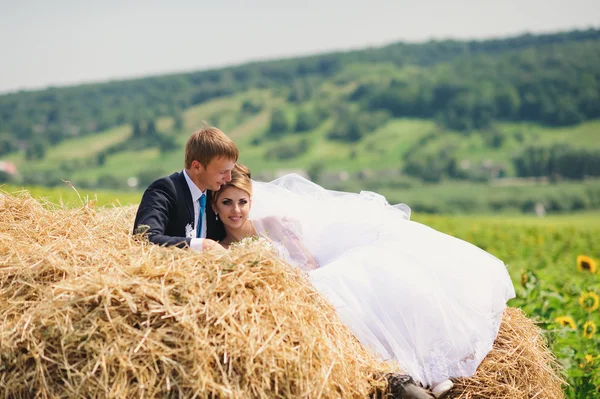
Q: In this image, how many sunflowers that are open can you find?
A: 4